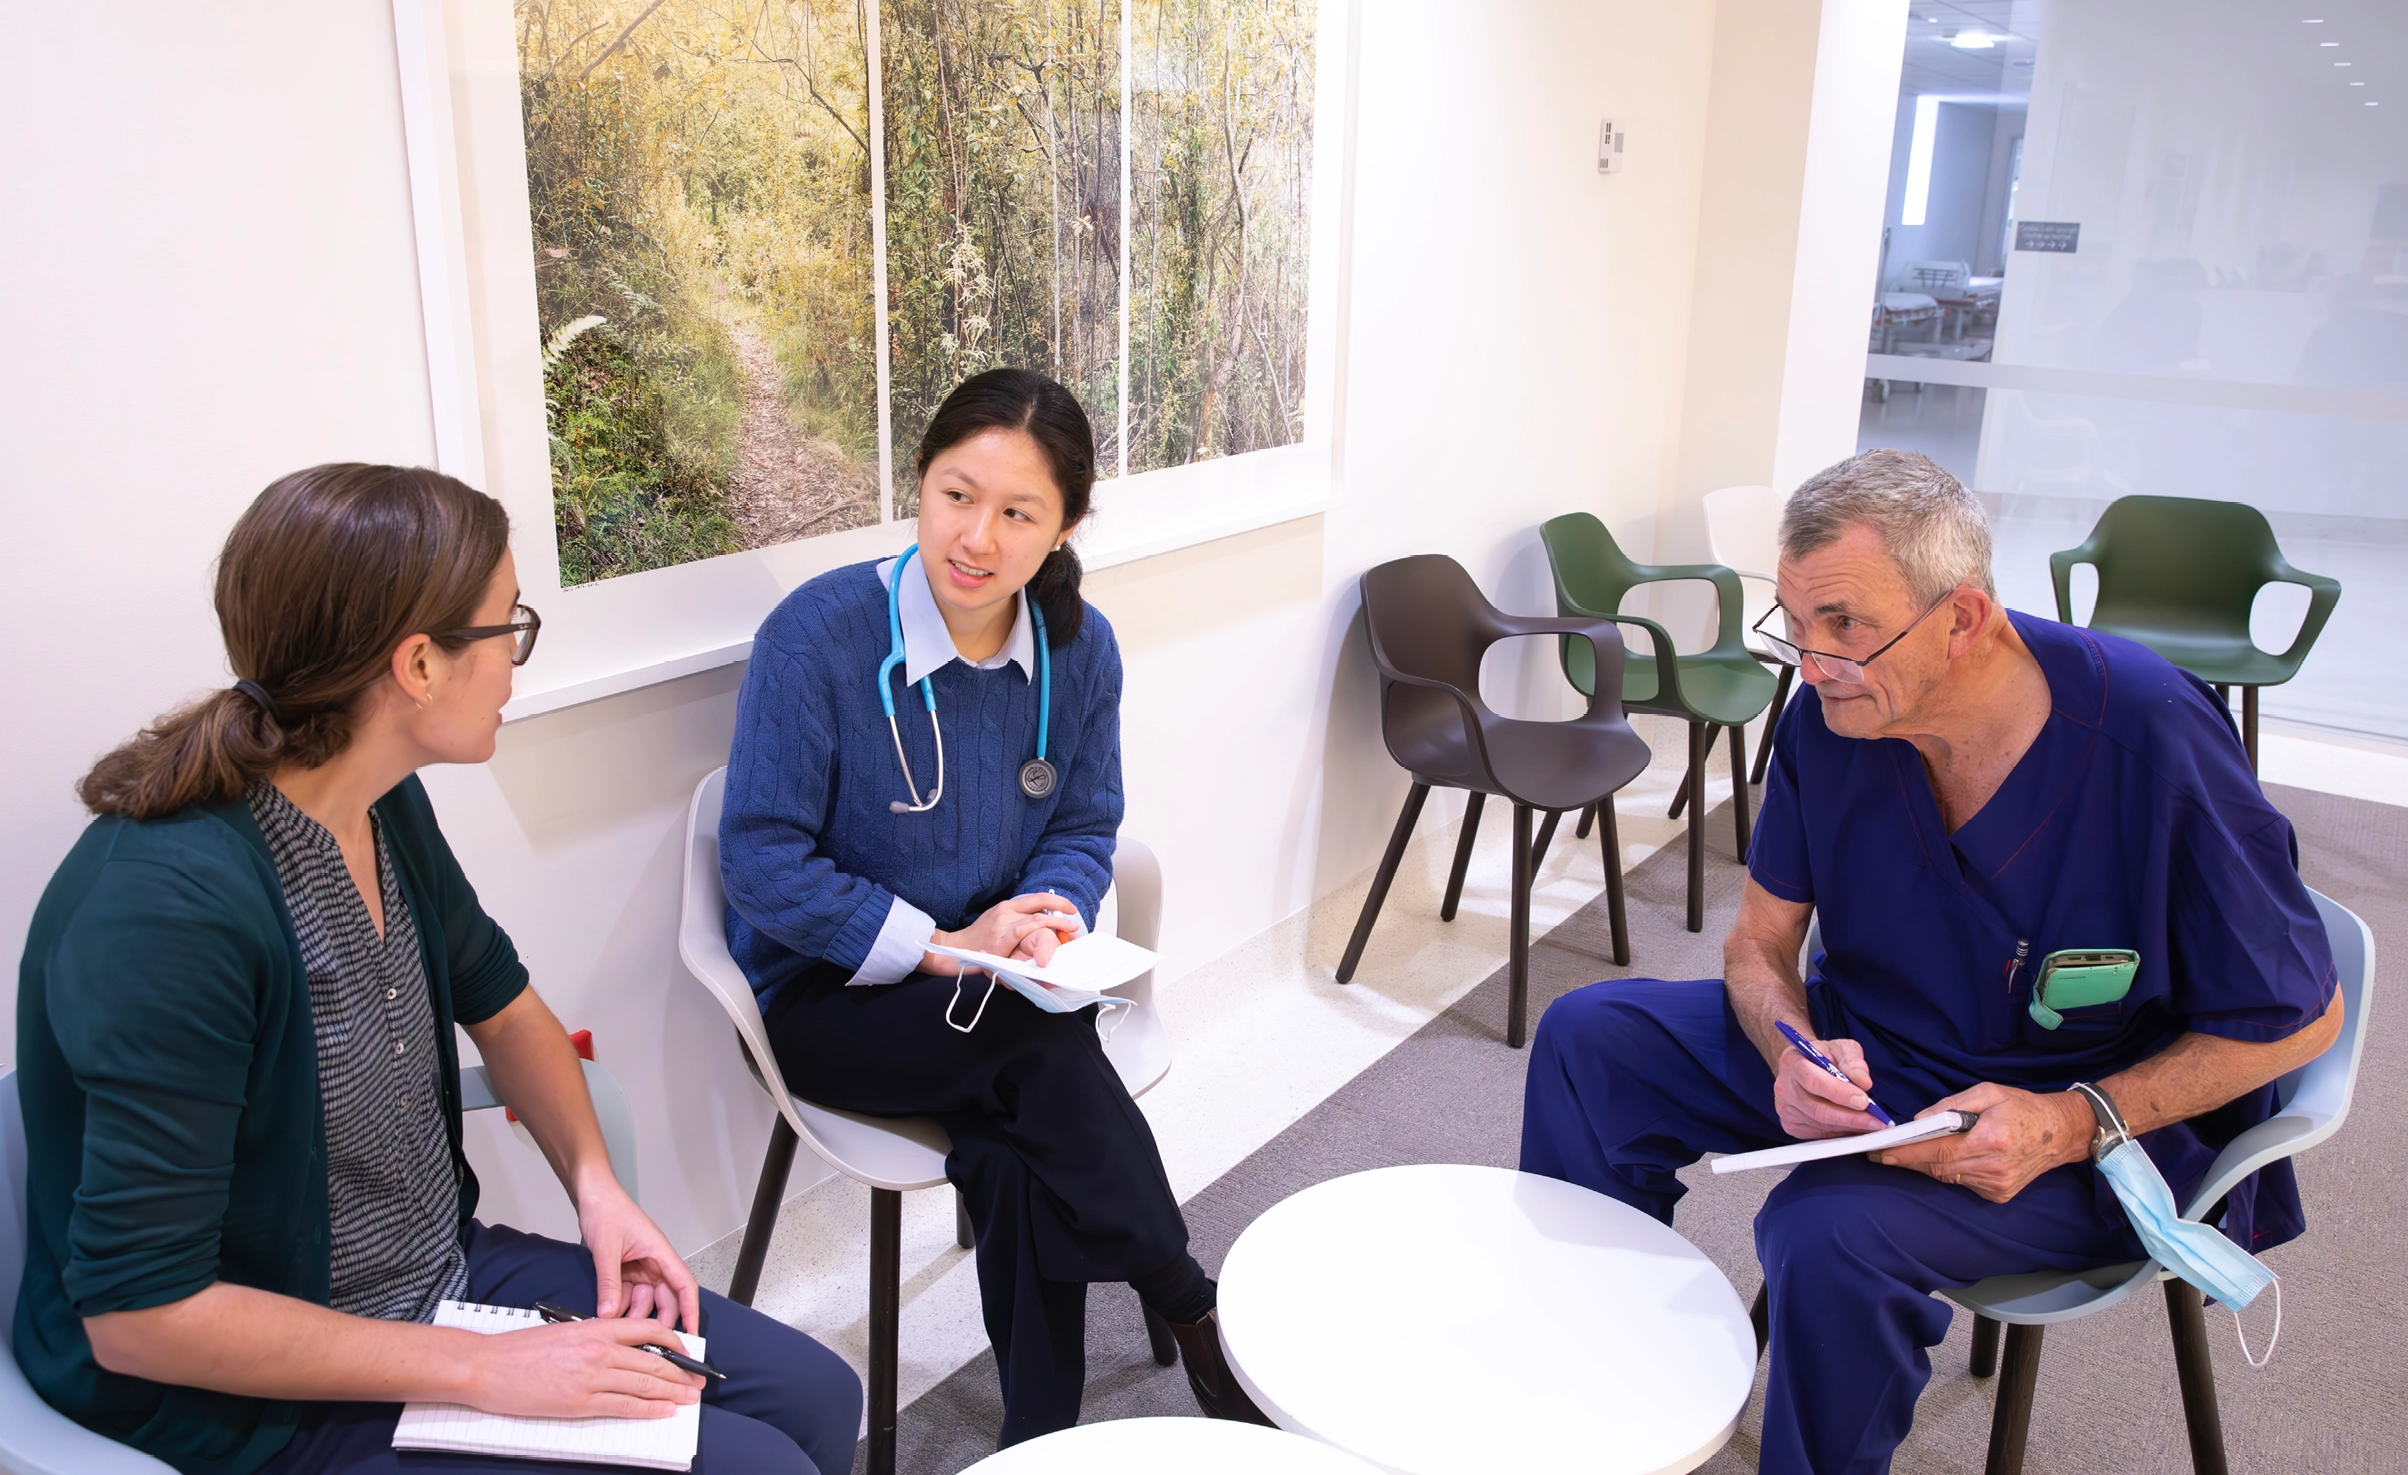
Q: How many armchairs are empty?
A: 4